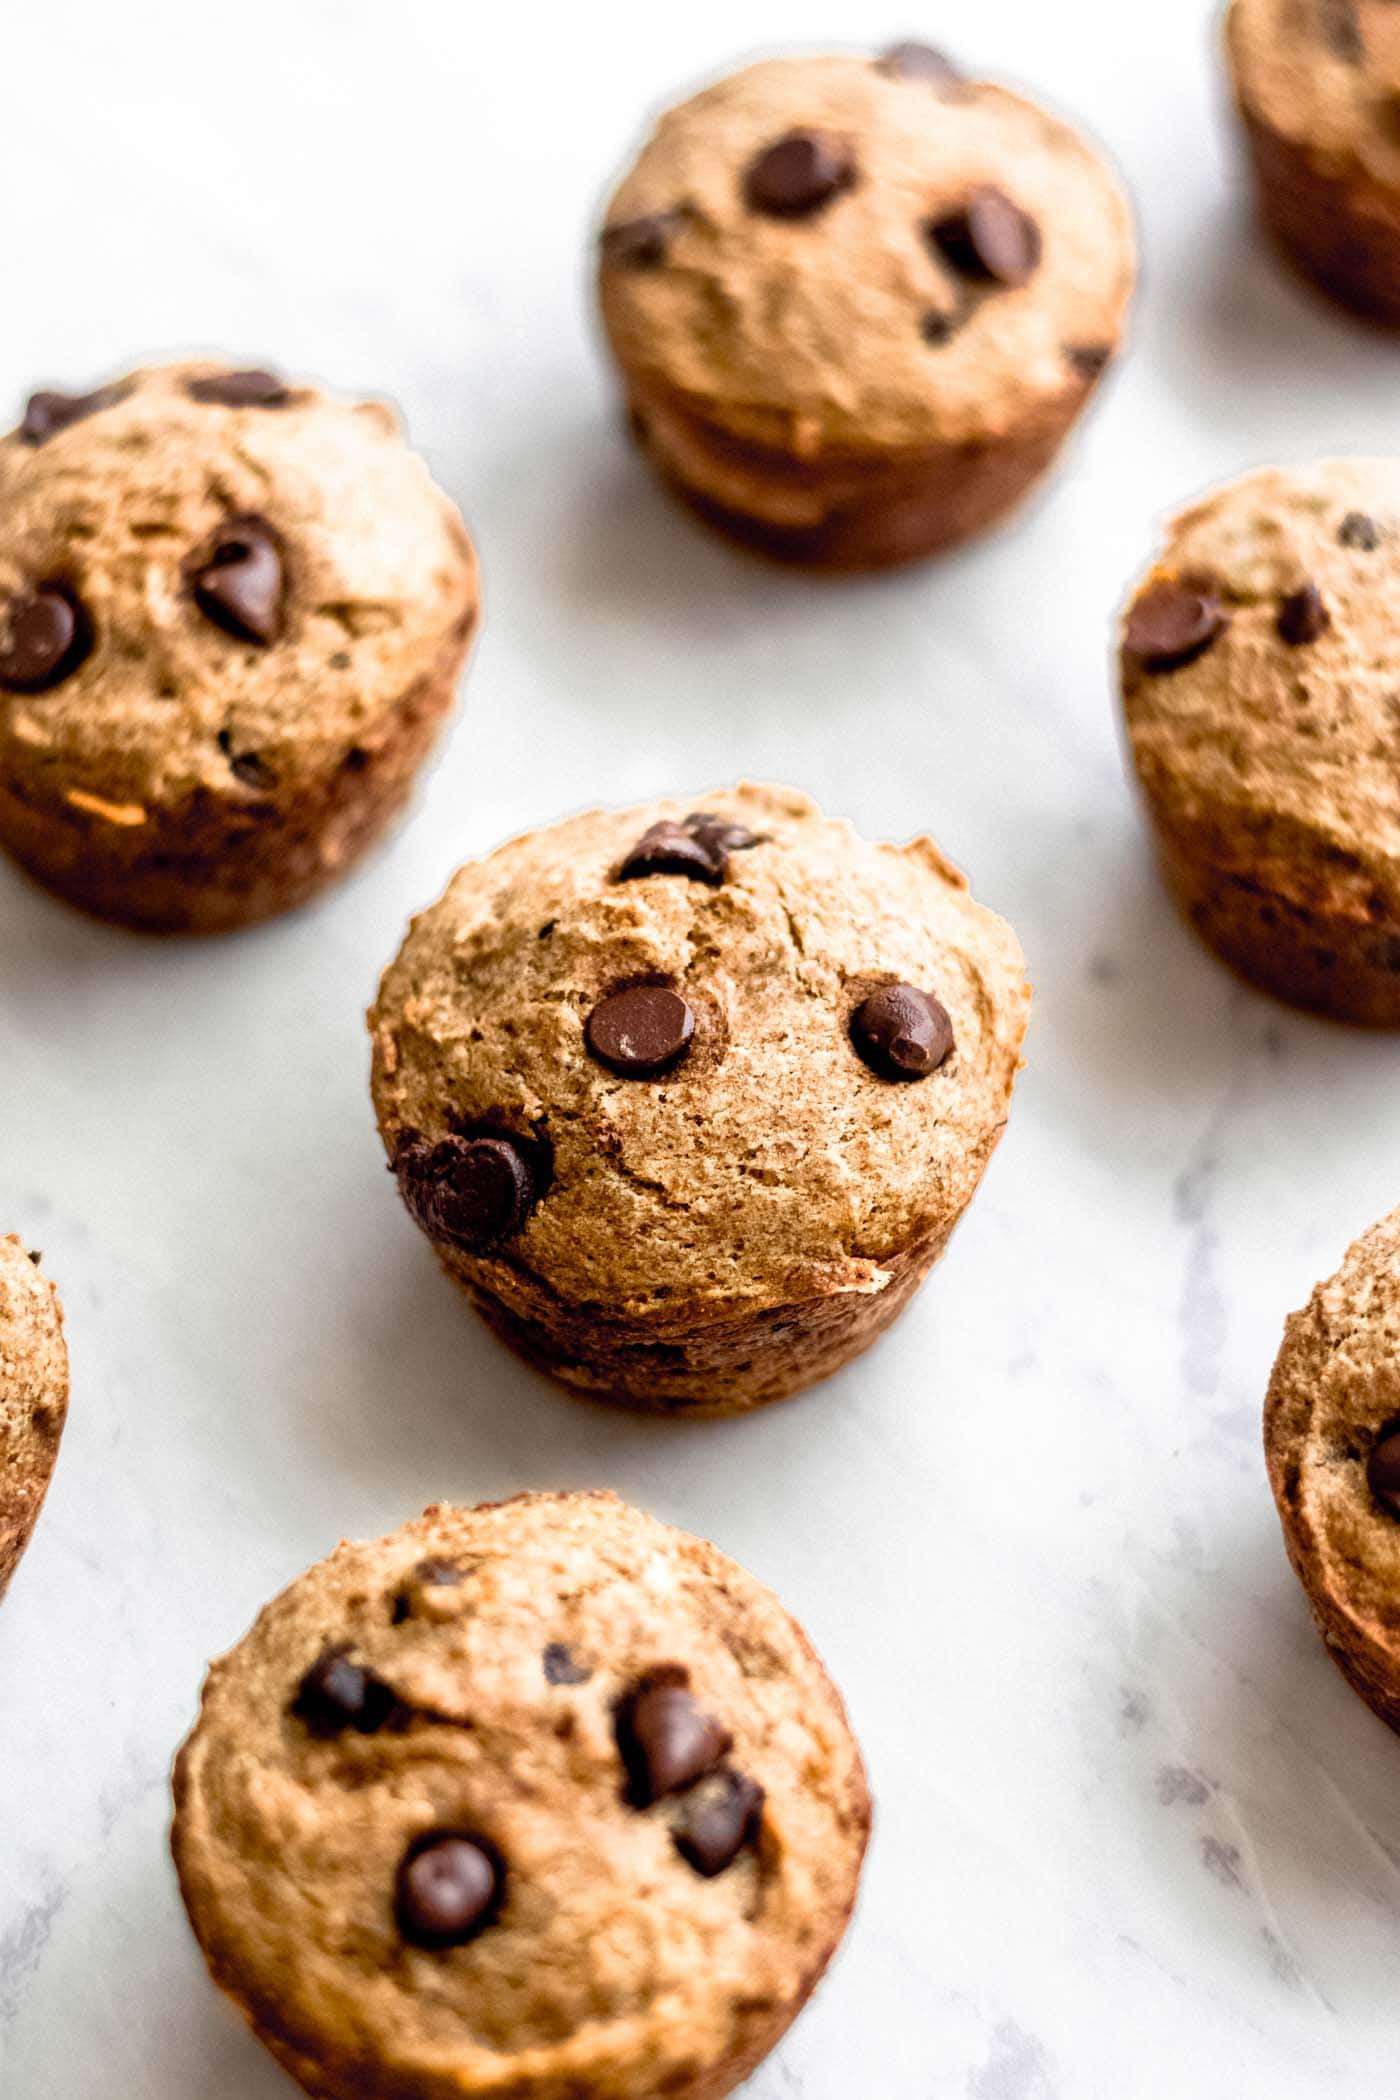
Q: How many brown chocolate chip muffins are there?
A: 8